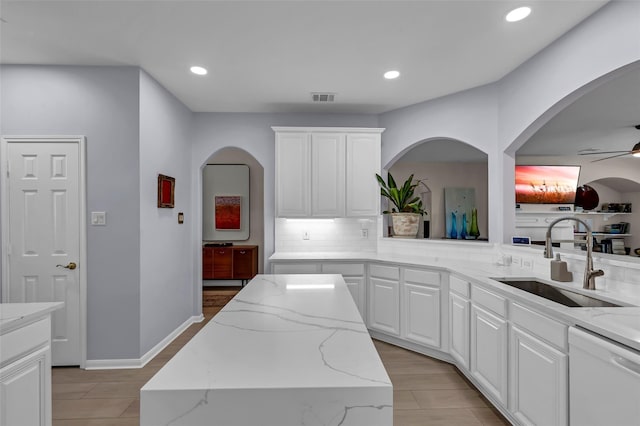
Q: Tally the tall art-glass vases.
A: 3